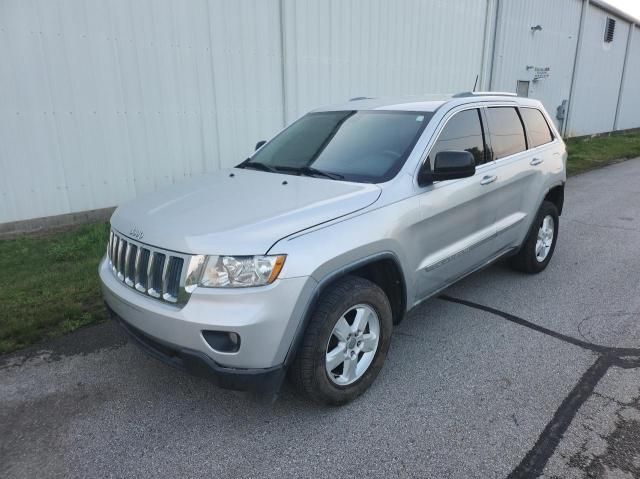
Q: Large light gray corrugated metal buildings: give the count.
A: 1